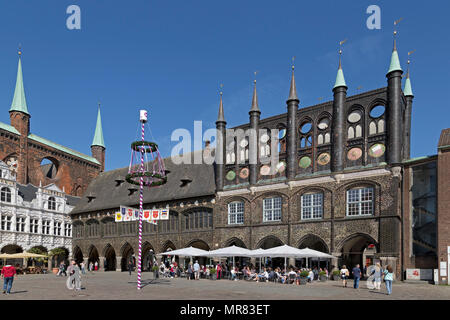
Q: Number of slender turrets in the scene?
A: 8